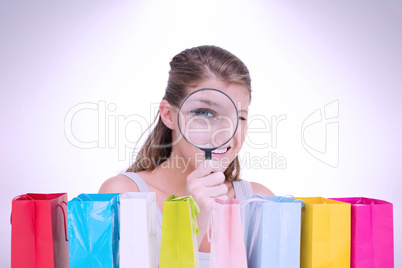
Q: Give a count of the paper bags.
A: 8